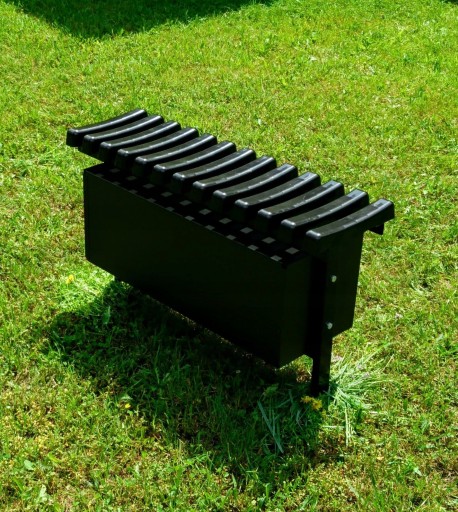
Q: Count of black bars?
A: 13